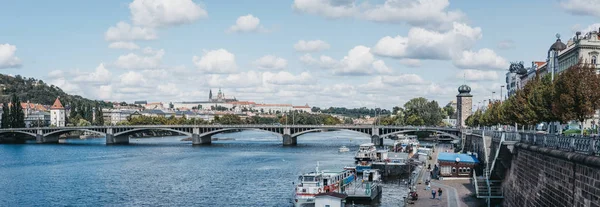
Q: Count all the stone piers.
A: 5